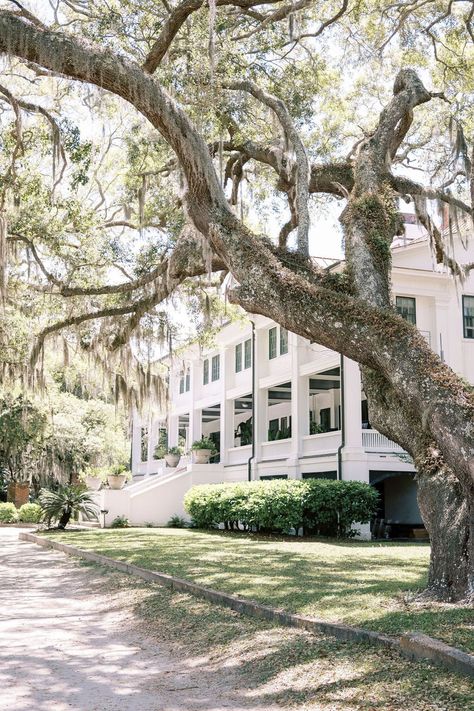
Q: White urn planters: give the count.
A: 4